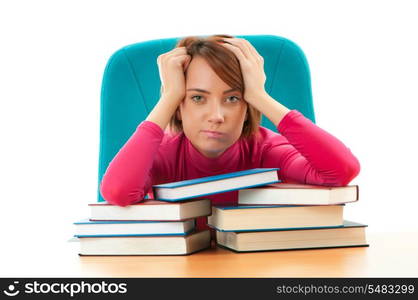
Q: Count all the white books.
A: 0